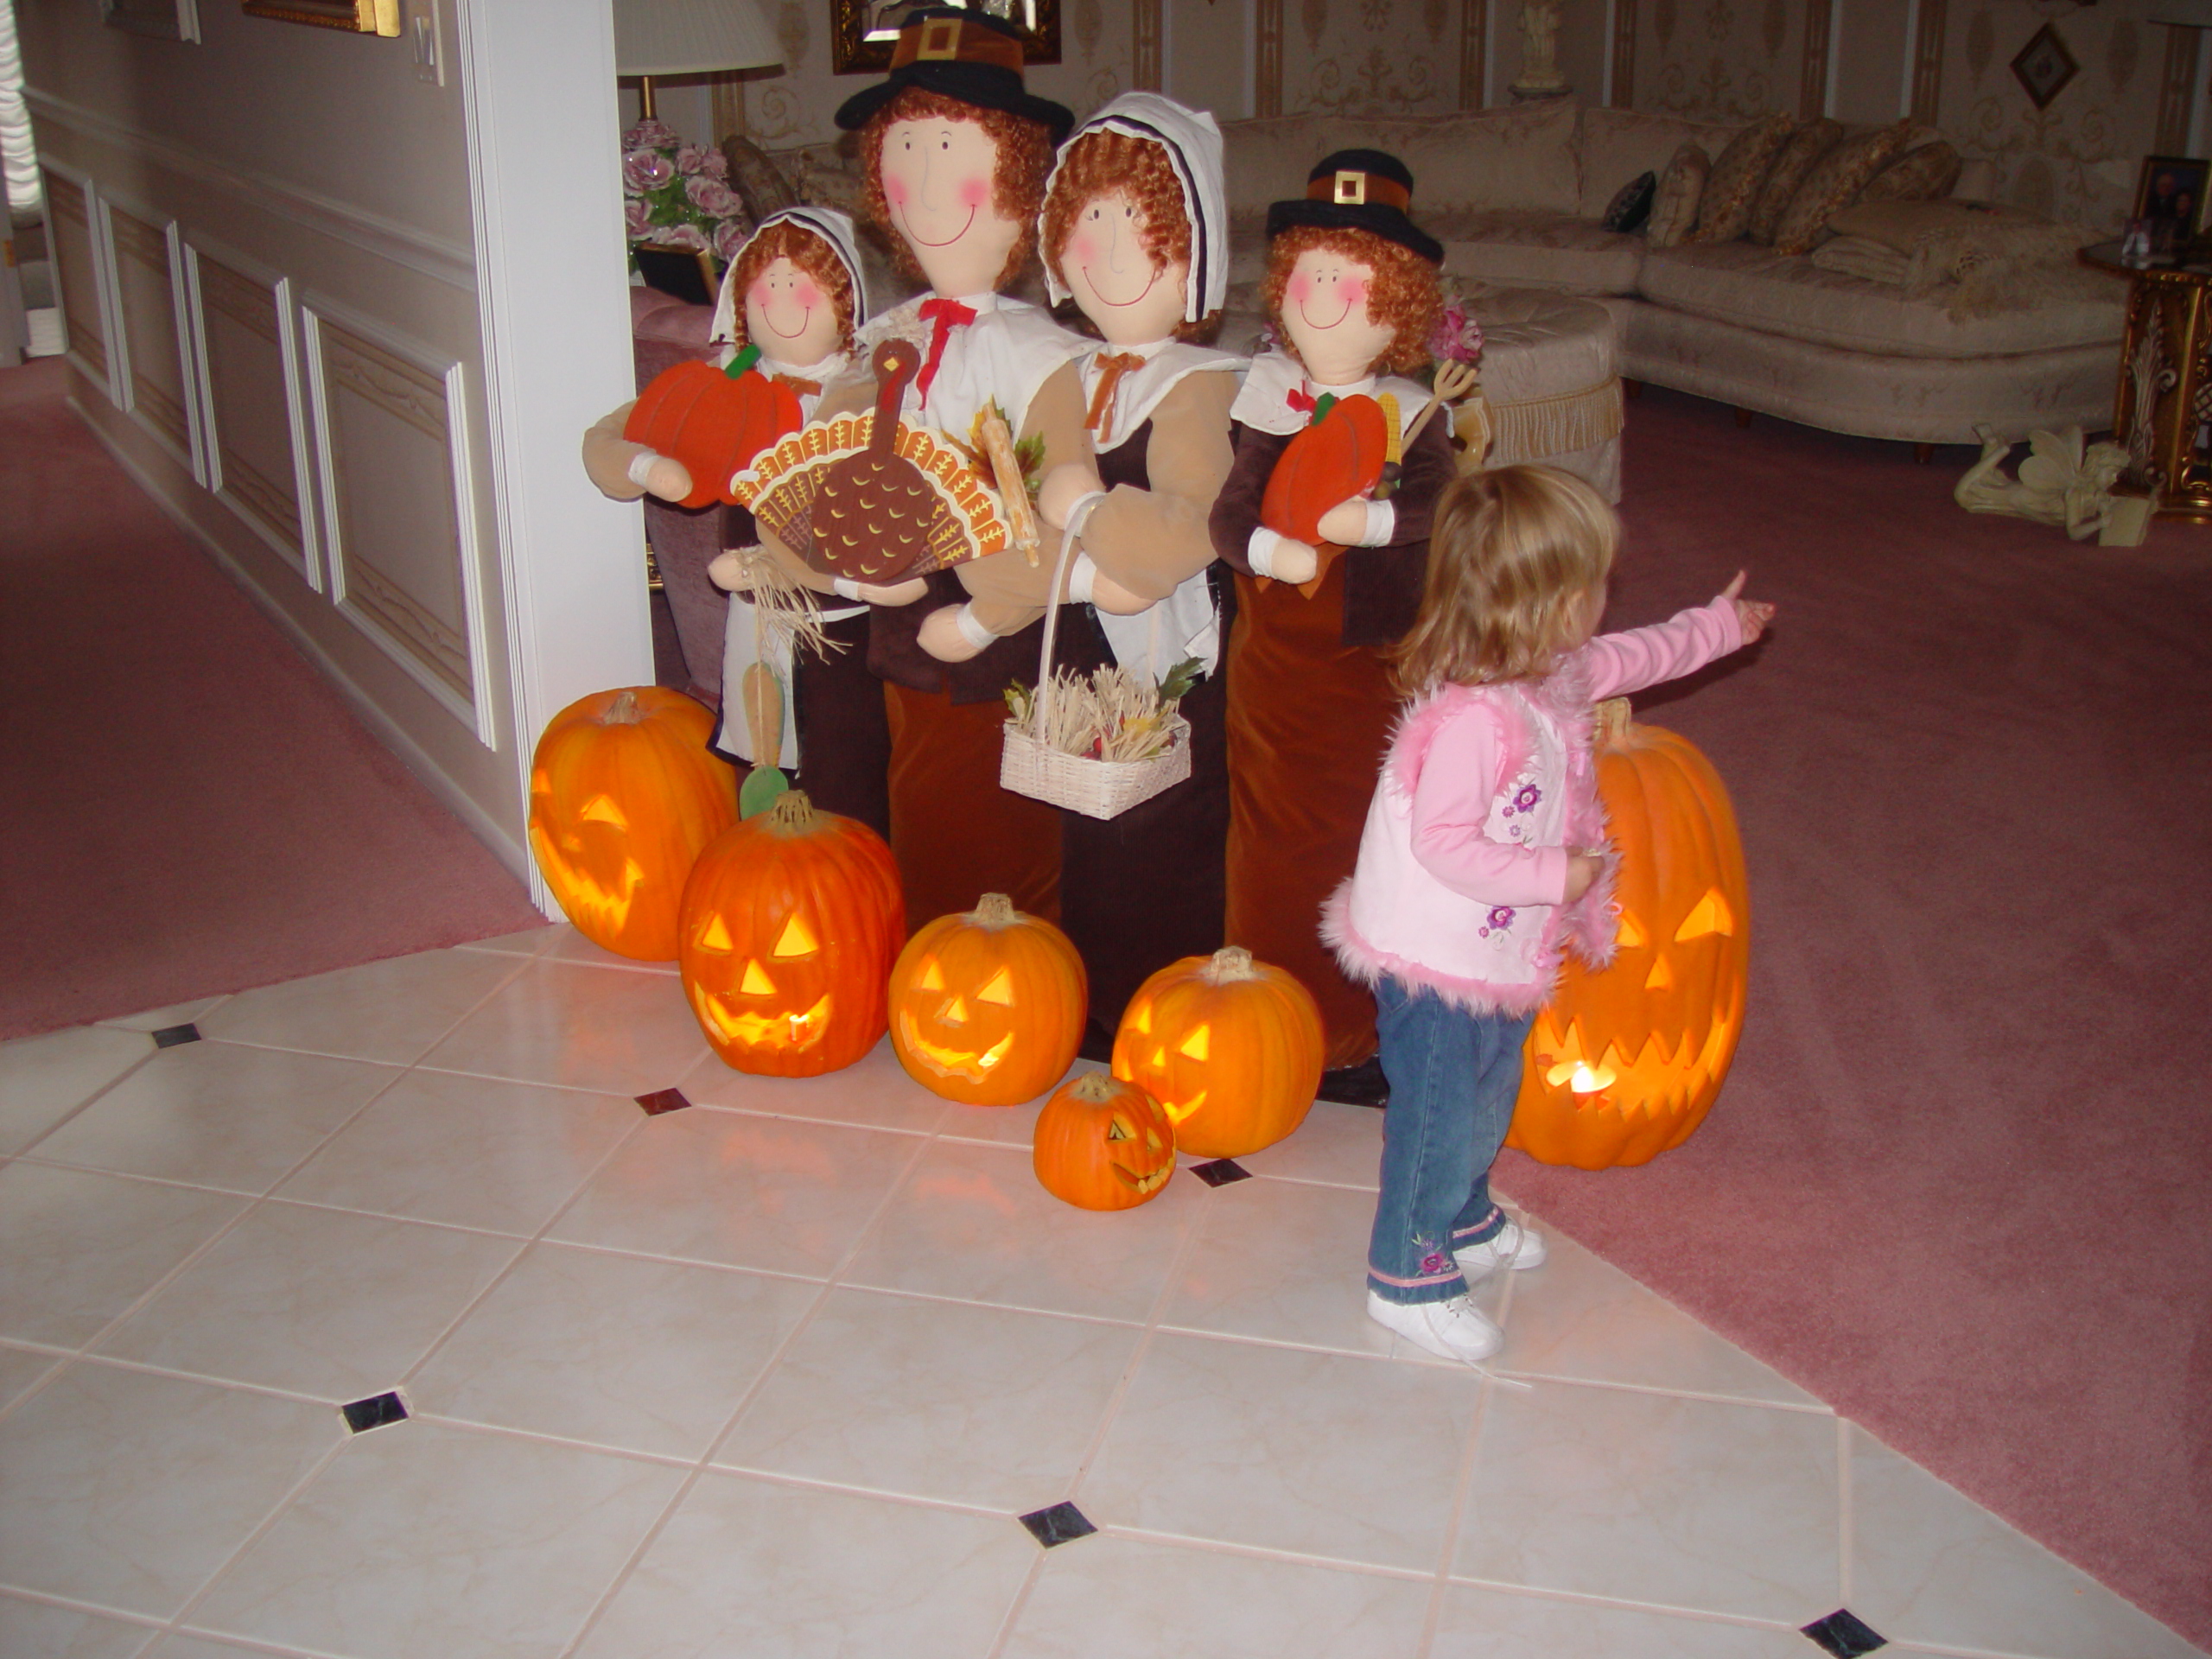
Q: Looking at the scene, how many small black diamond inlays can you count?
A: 6